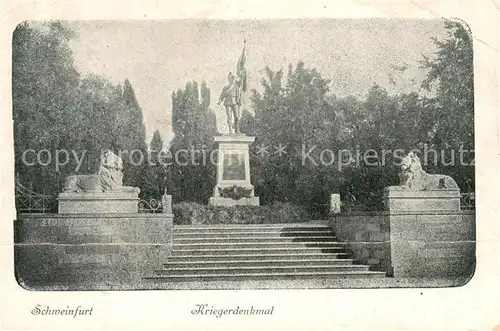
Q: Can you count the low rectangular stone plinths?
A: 2